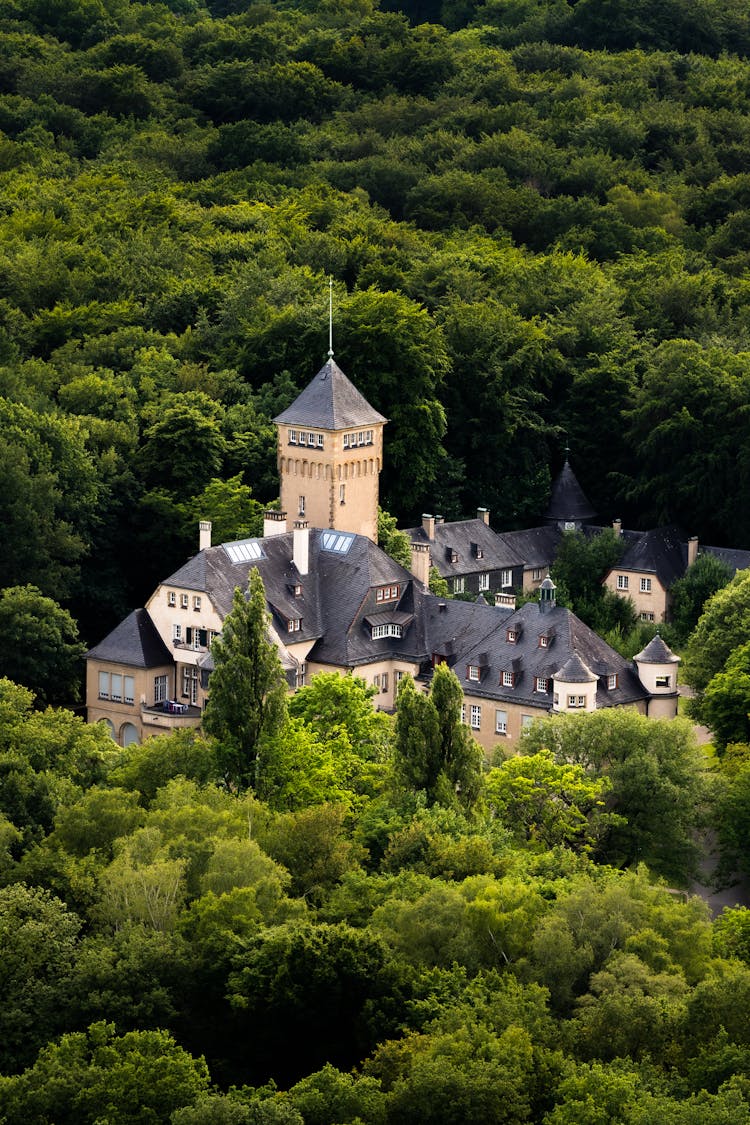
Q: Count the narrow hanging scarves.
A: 0